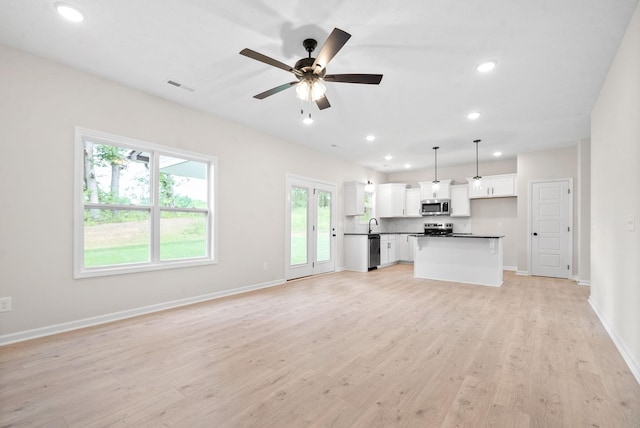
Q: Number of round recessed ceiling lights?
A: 8